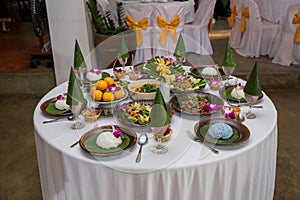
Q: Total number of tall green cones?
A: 7